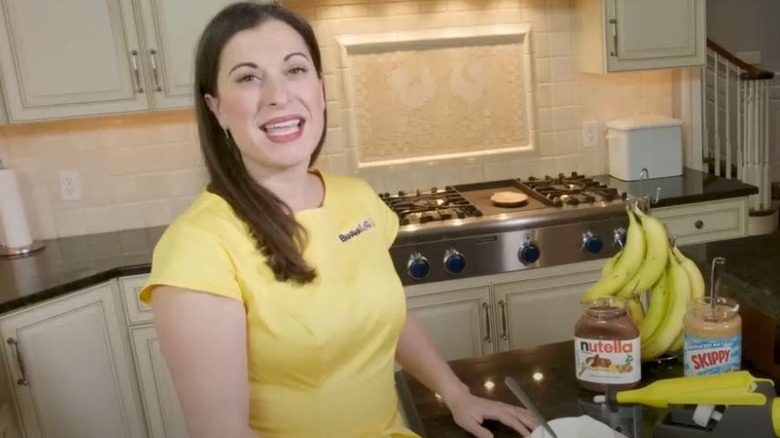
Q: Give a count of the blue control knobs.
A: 5